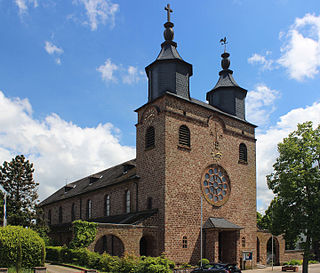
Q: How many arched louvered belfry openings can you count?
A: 3